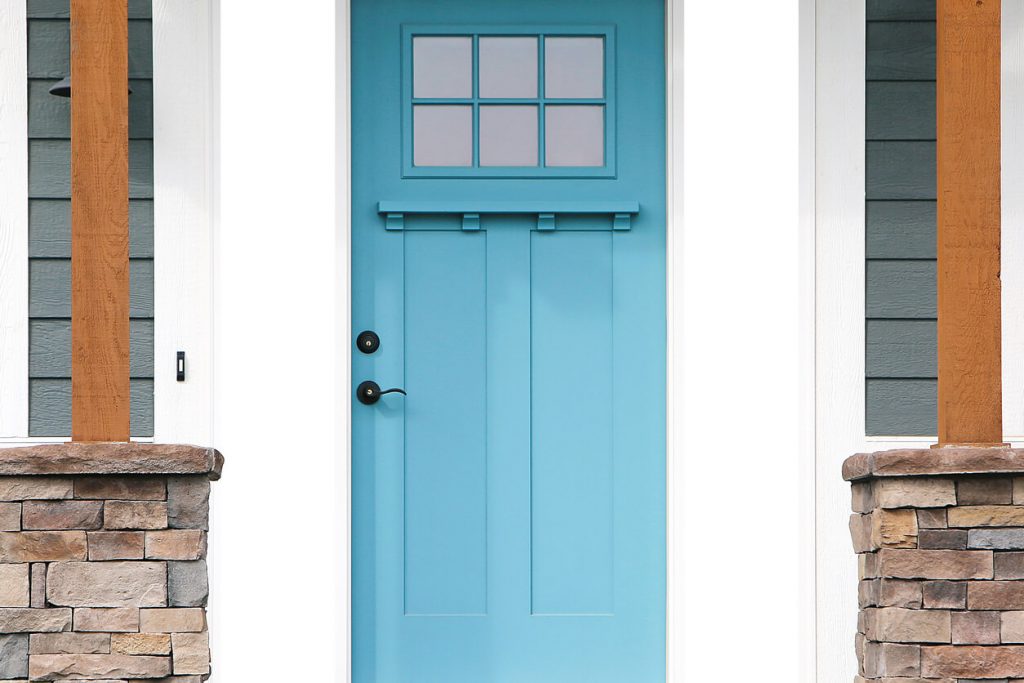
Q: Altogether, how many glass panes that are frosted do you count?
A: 6